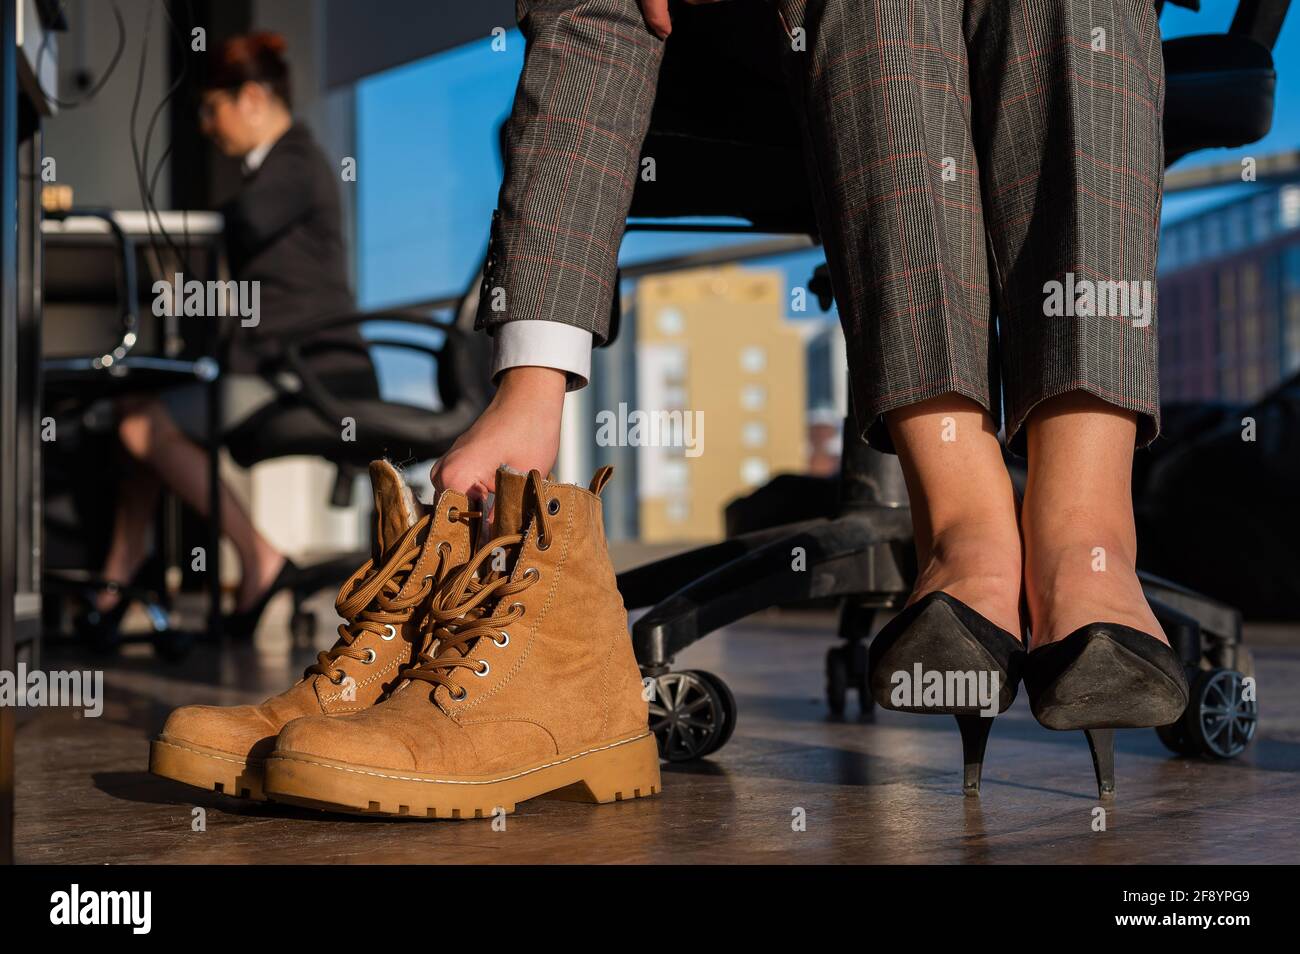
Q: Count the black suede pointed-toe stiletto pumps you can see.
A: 2